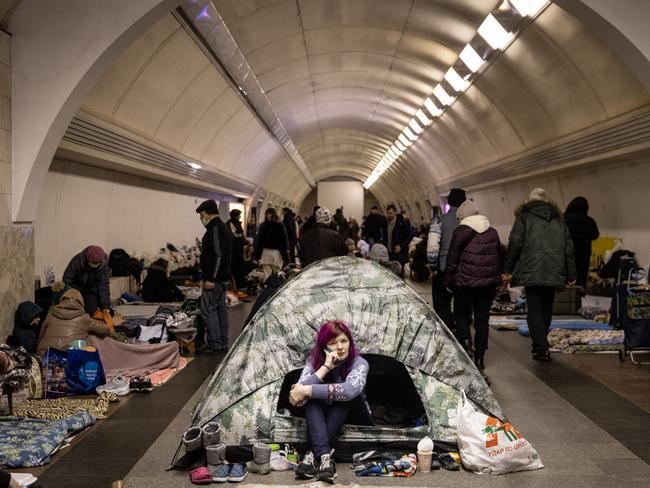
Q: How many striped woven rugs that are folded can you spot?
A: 0